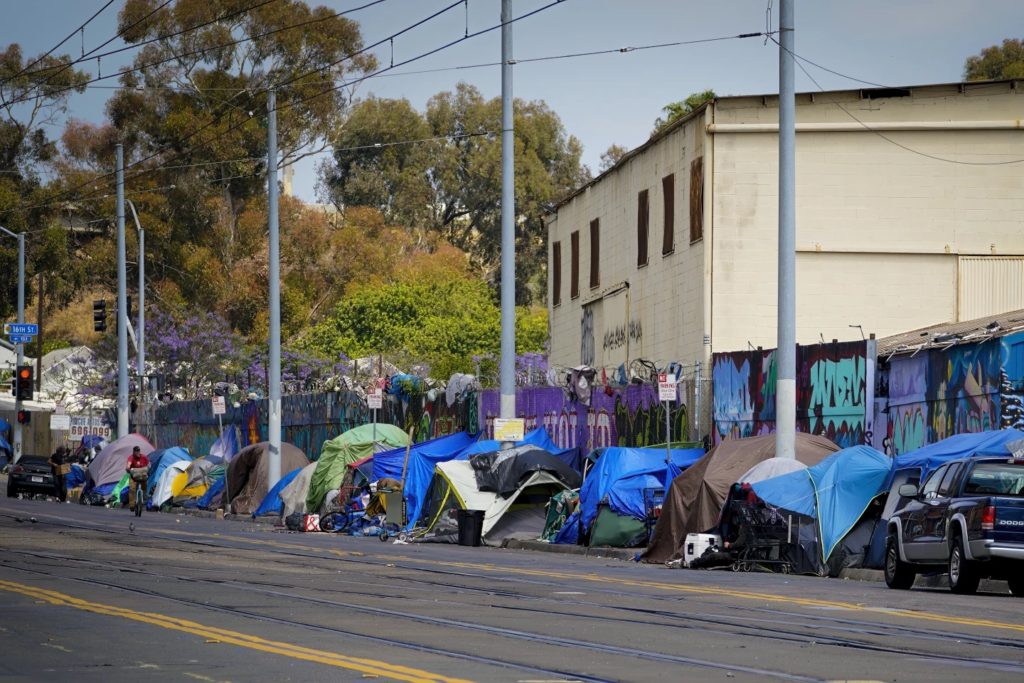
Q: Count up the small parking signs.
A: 3